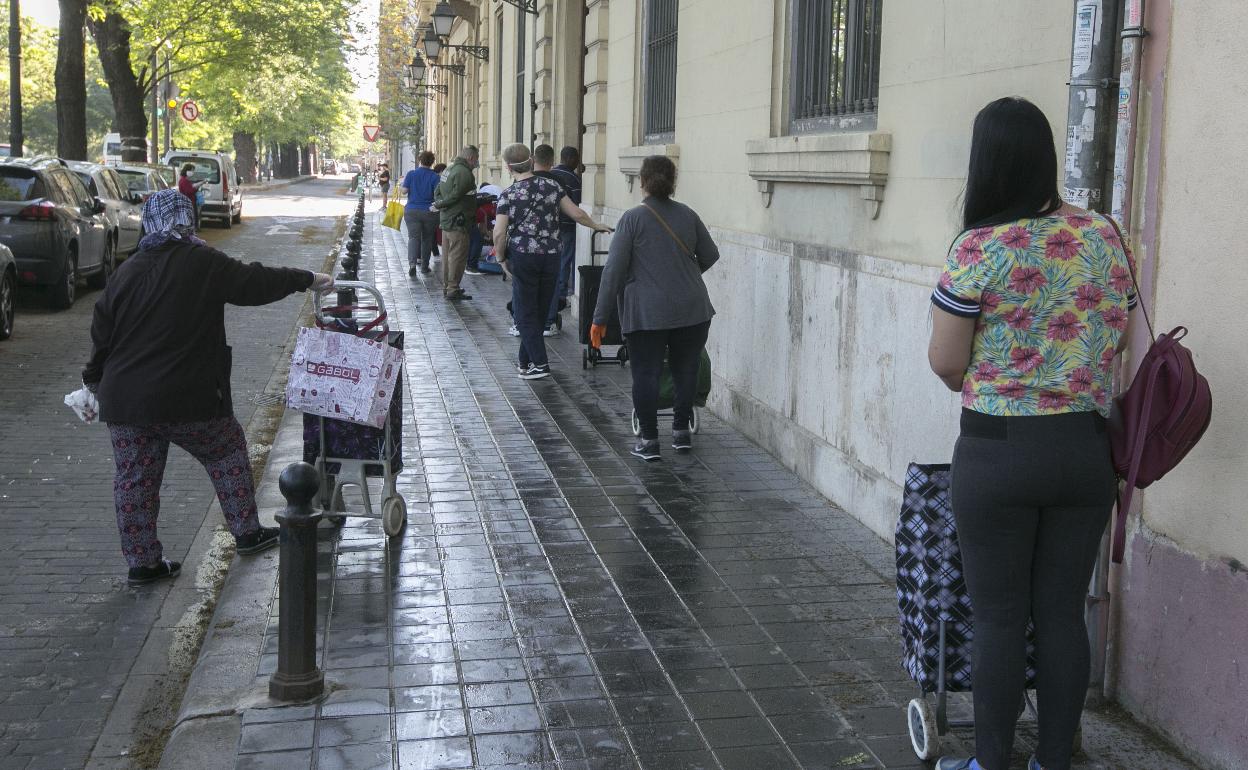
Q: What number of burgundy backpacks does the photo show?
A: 1